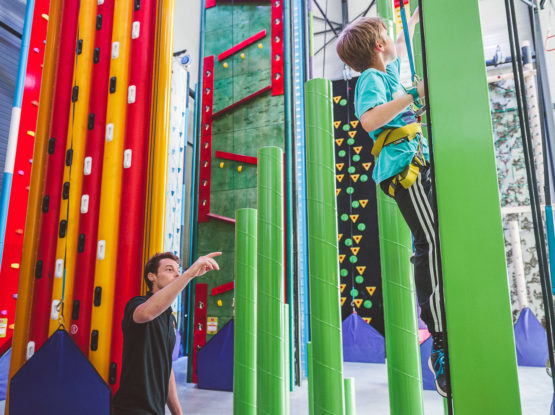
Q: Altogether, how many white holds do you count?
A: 12